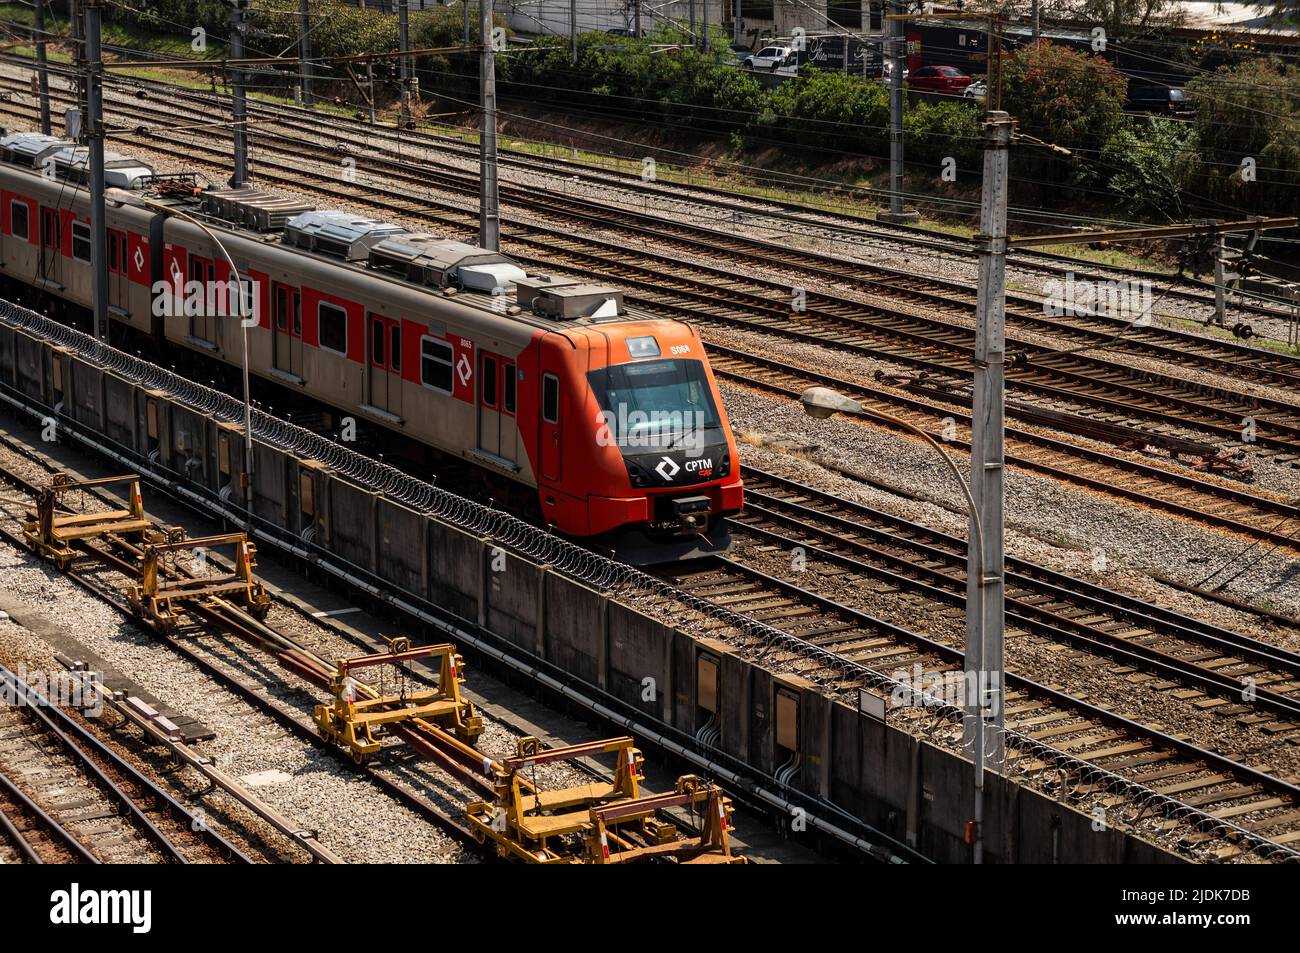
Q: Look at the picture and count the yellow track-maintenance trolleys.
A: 5